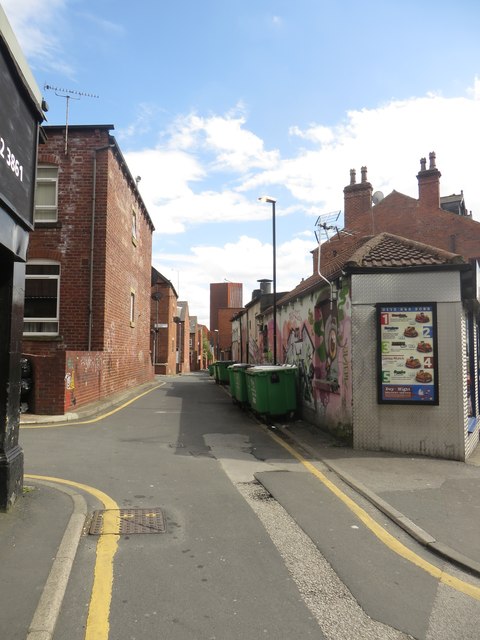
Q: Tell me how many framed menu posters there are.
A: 1